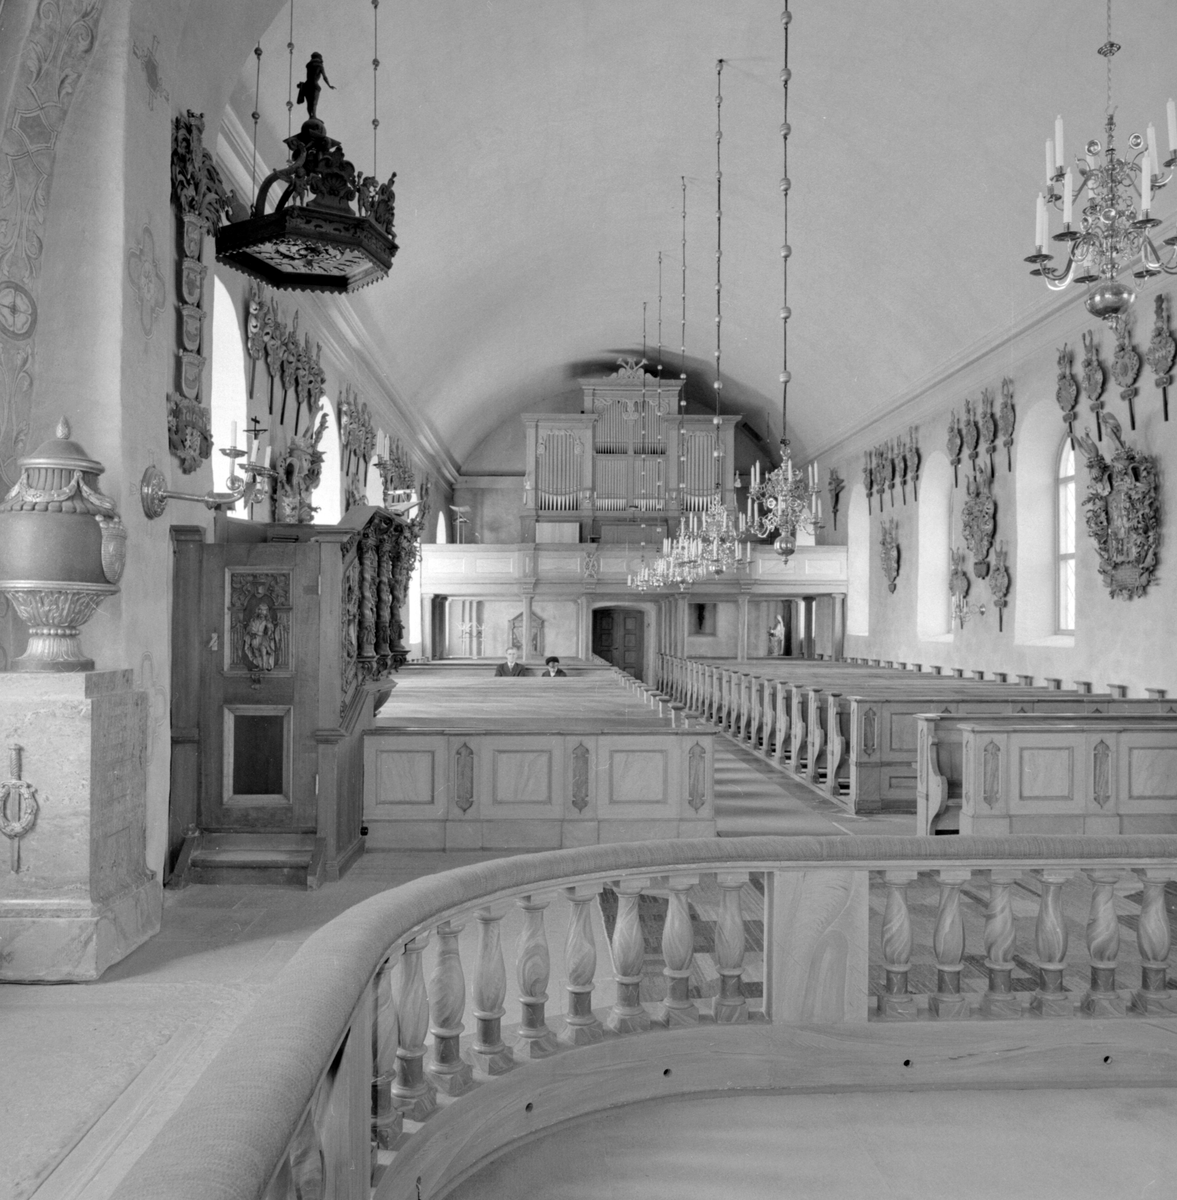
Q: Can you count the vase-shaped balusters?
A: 15